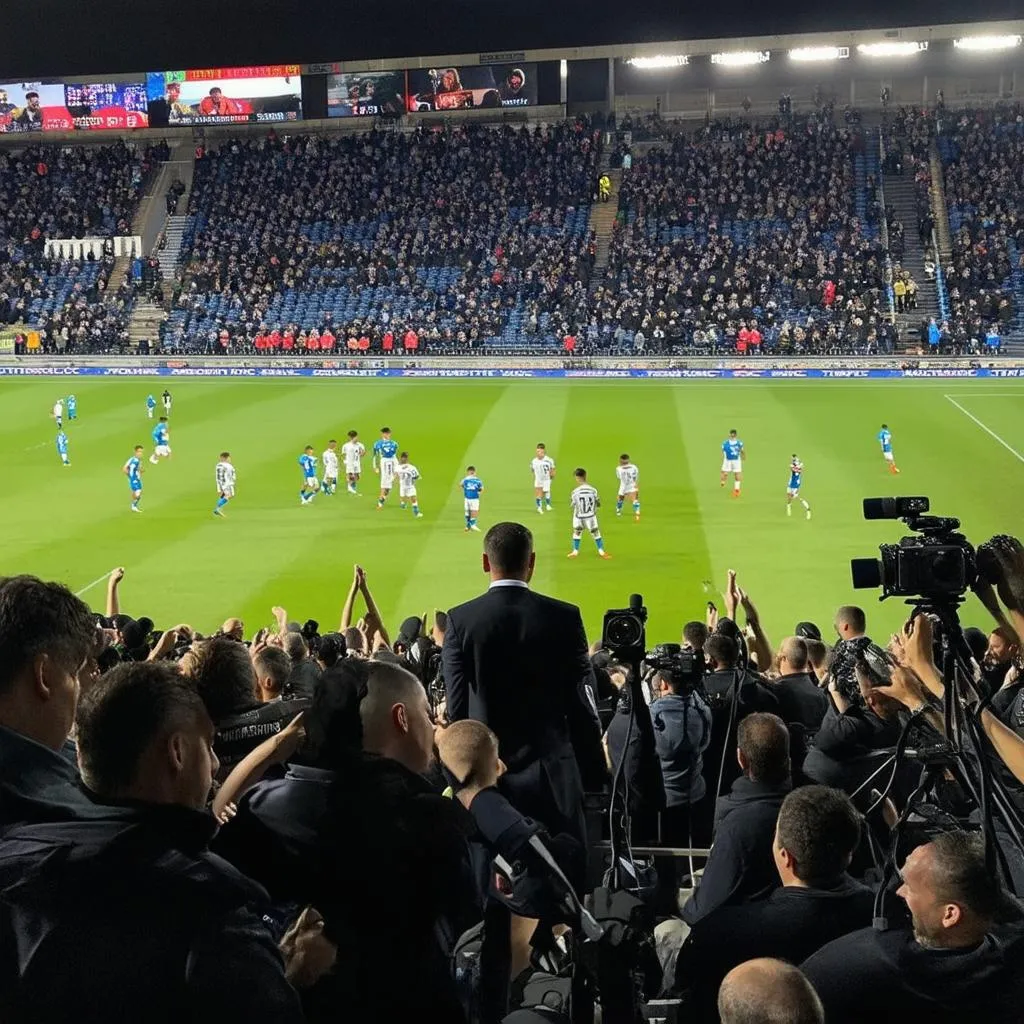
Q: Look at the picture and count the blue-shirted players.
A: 11